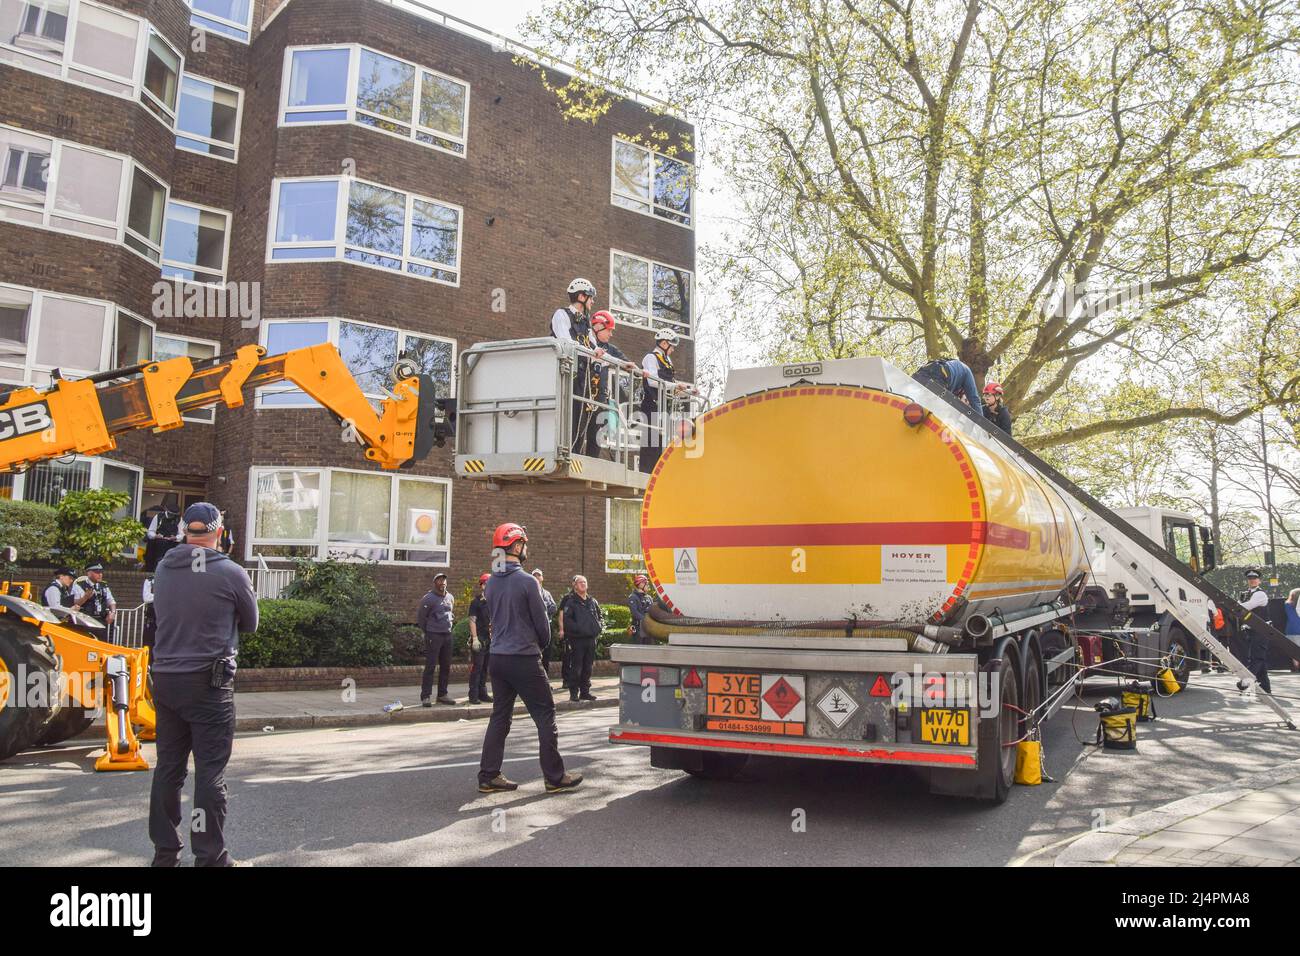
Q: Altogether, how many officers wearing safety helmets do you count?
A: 7